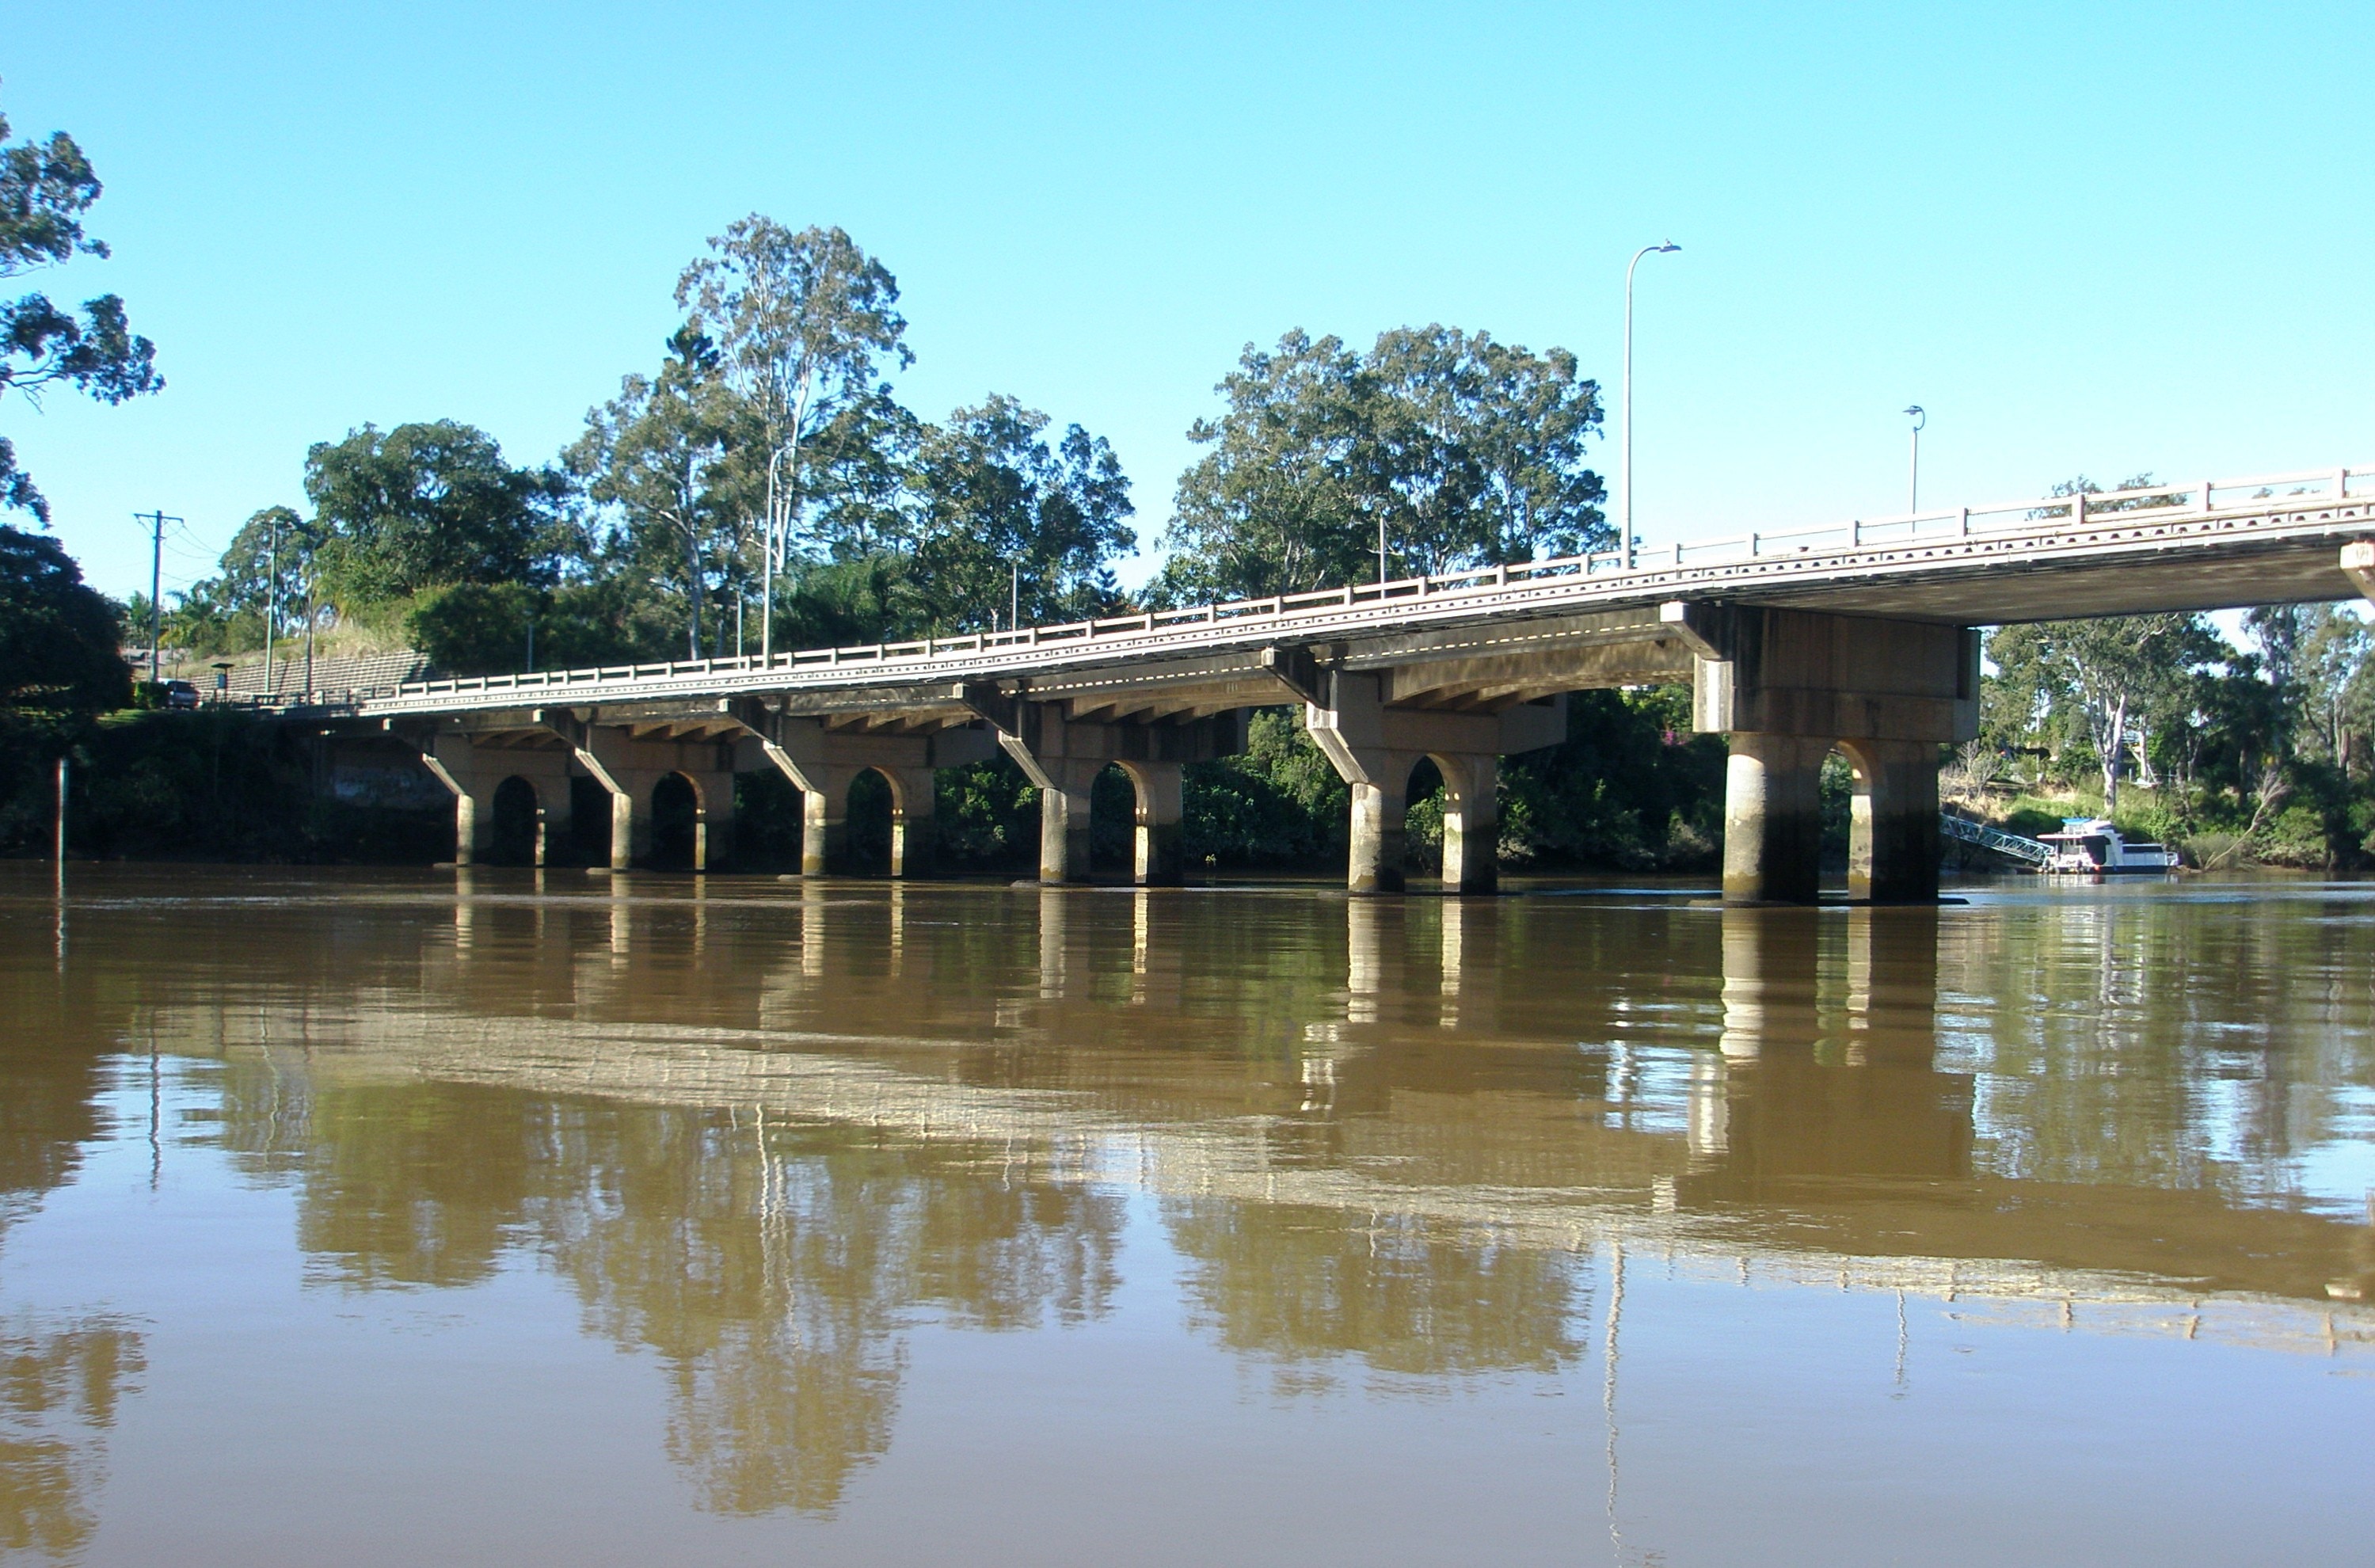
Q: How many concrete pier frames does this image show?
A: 6